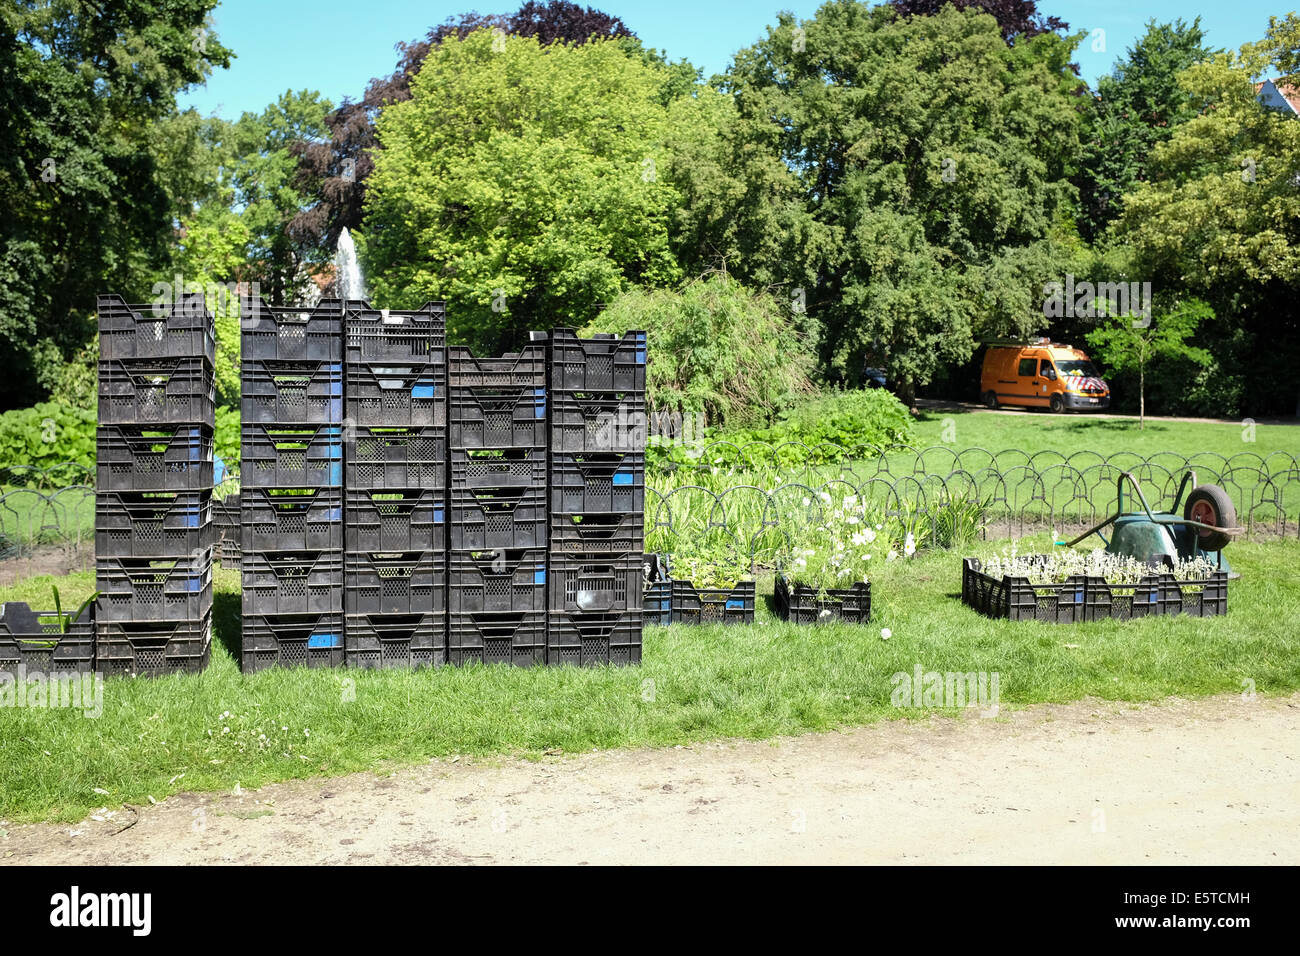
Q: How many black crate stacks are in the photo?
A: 5